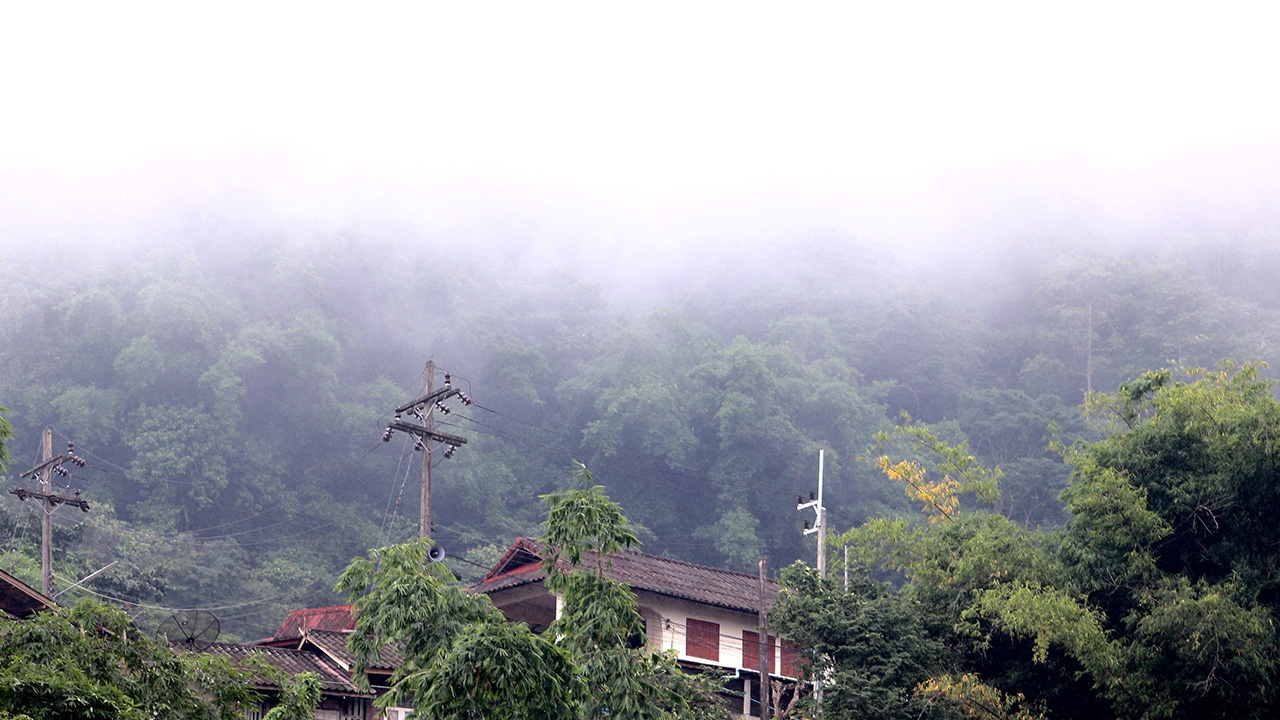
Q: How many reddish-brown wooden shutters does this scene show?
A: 3